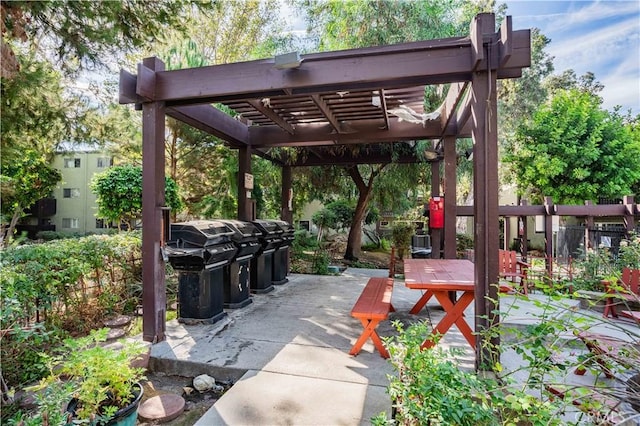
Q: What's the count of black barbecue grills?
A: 4